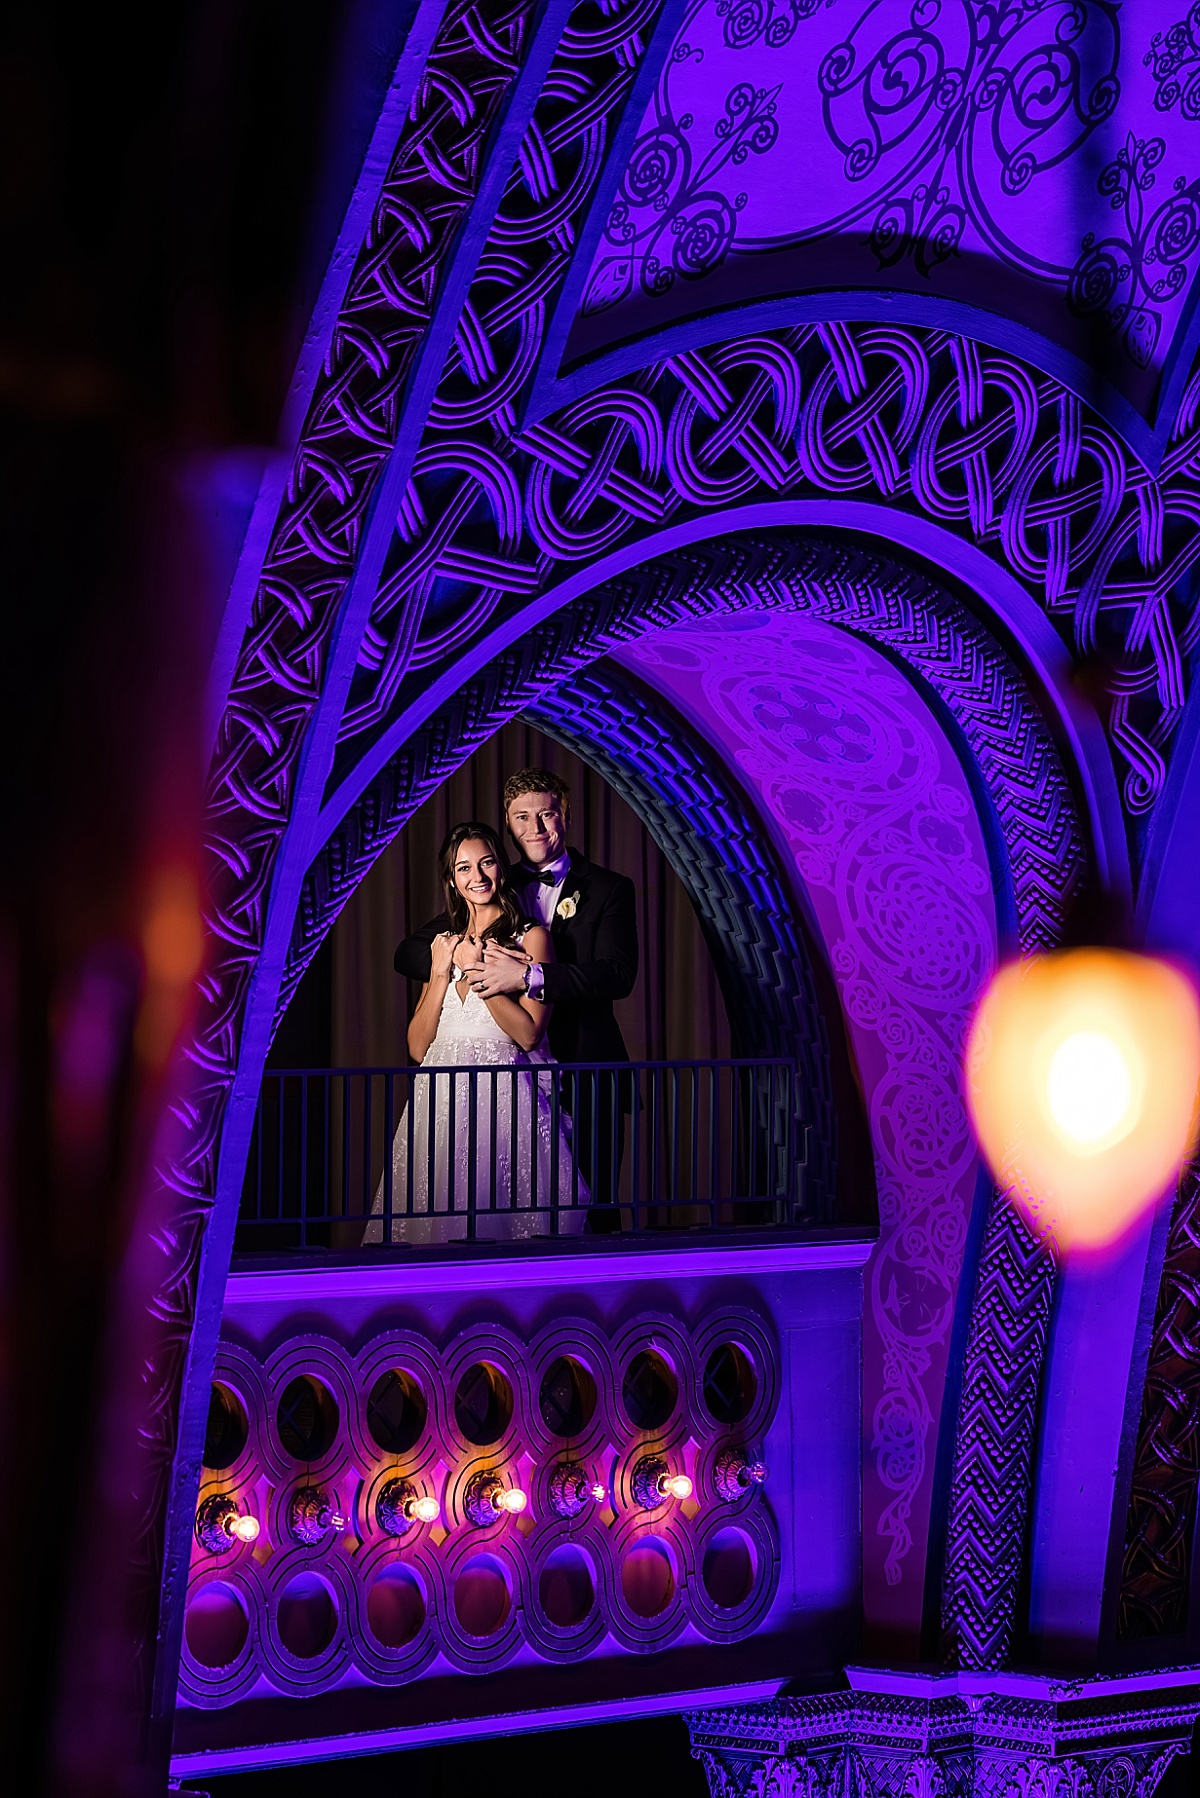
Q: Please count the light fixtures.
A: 8